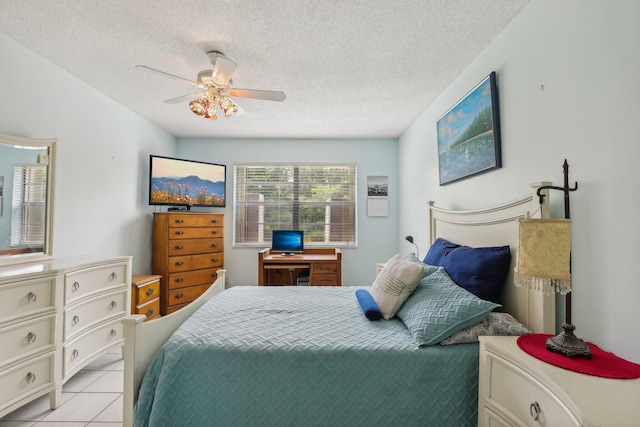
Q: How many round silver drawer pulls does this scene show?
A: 10